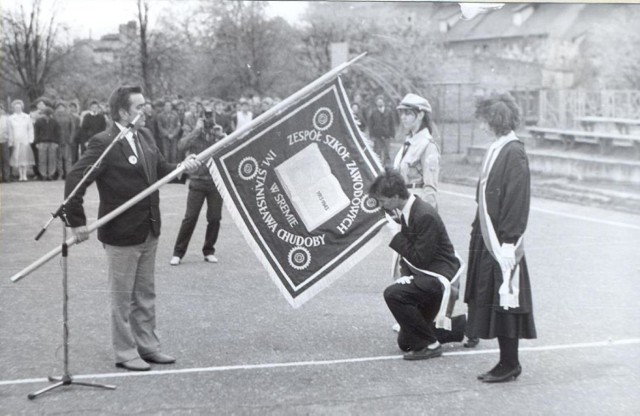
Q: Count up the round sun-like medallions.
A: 4